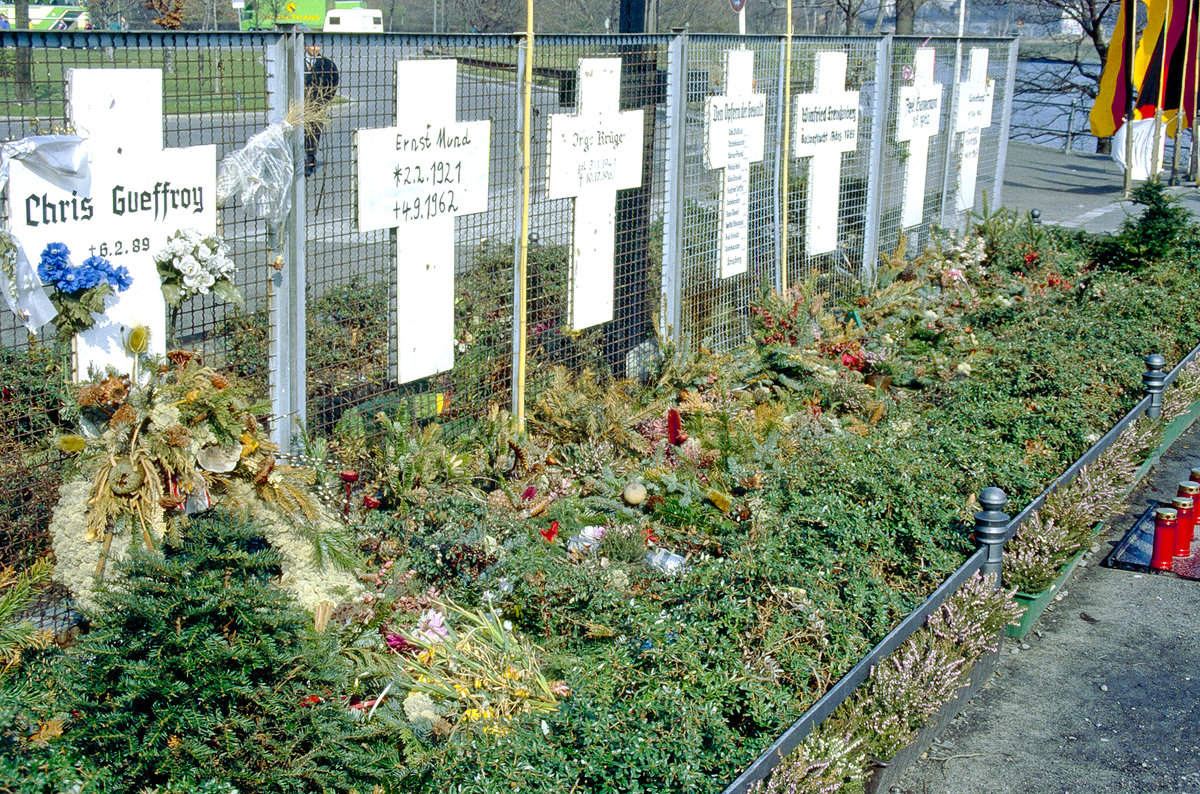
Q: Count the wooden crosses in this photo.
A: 7